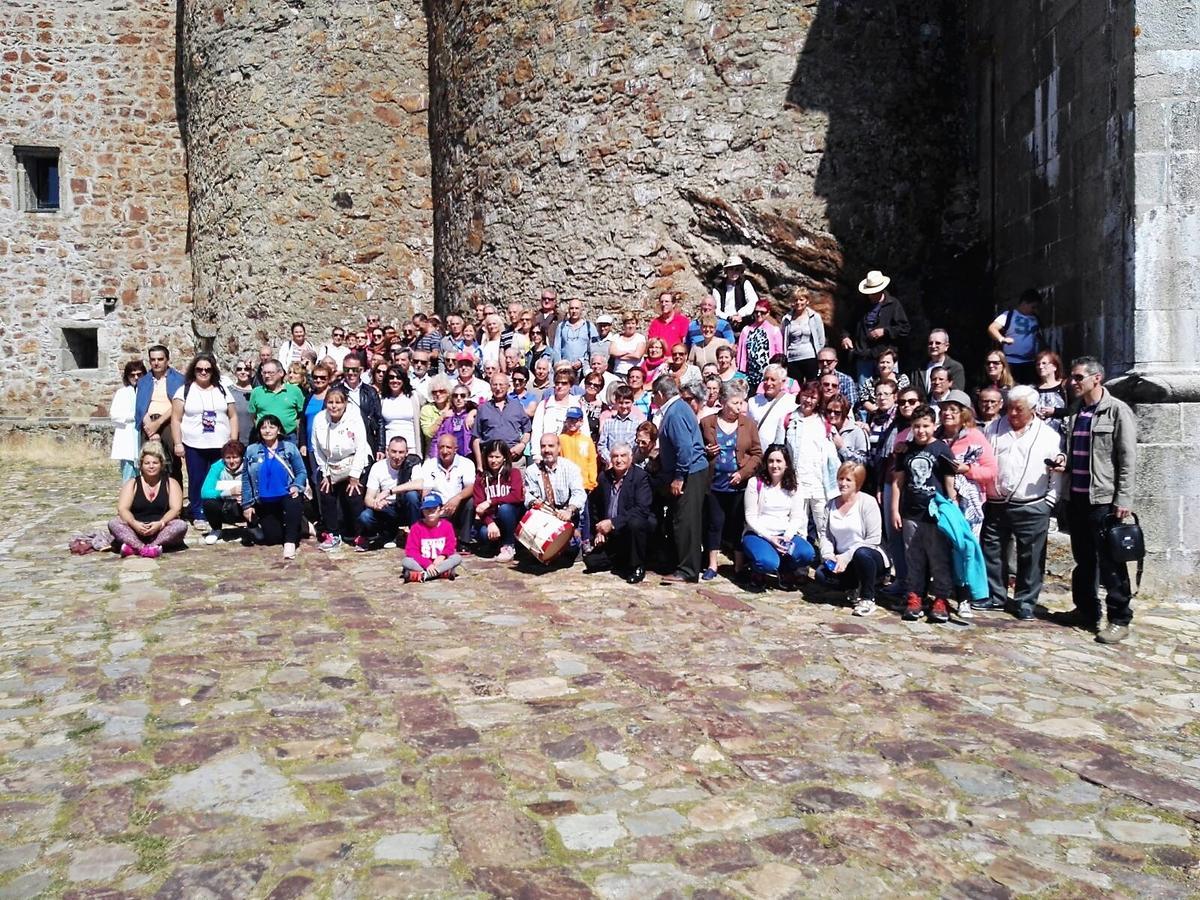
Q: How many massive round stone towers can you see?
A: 2